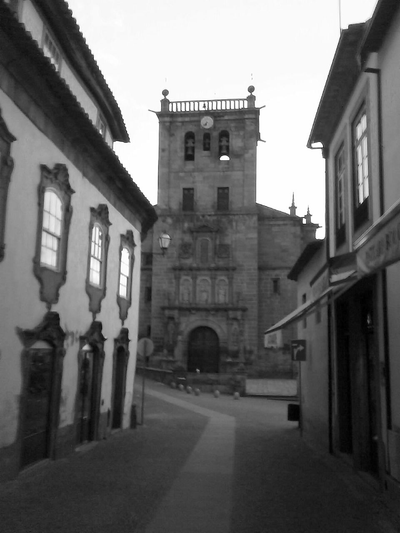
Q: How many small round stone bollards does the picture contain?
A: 6